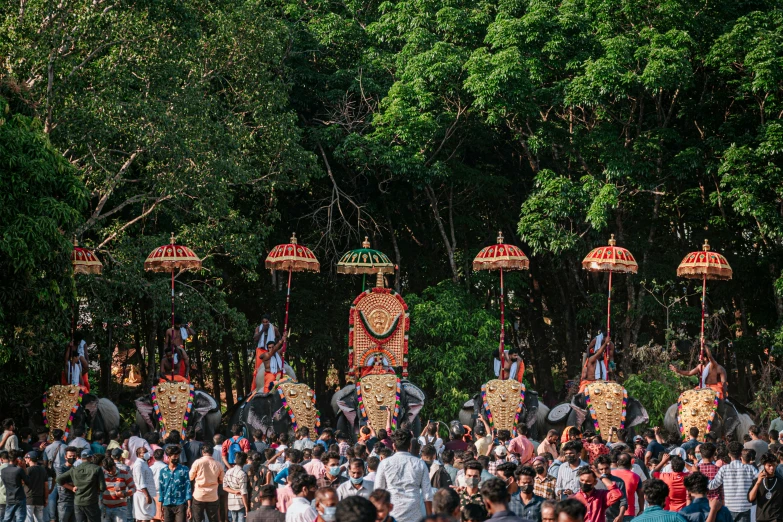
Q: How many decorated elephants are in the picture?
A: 7